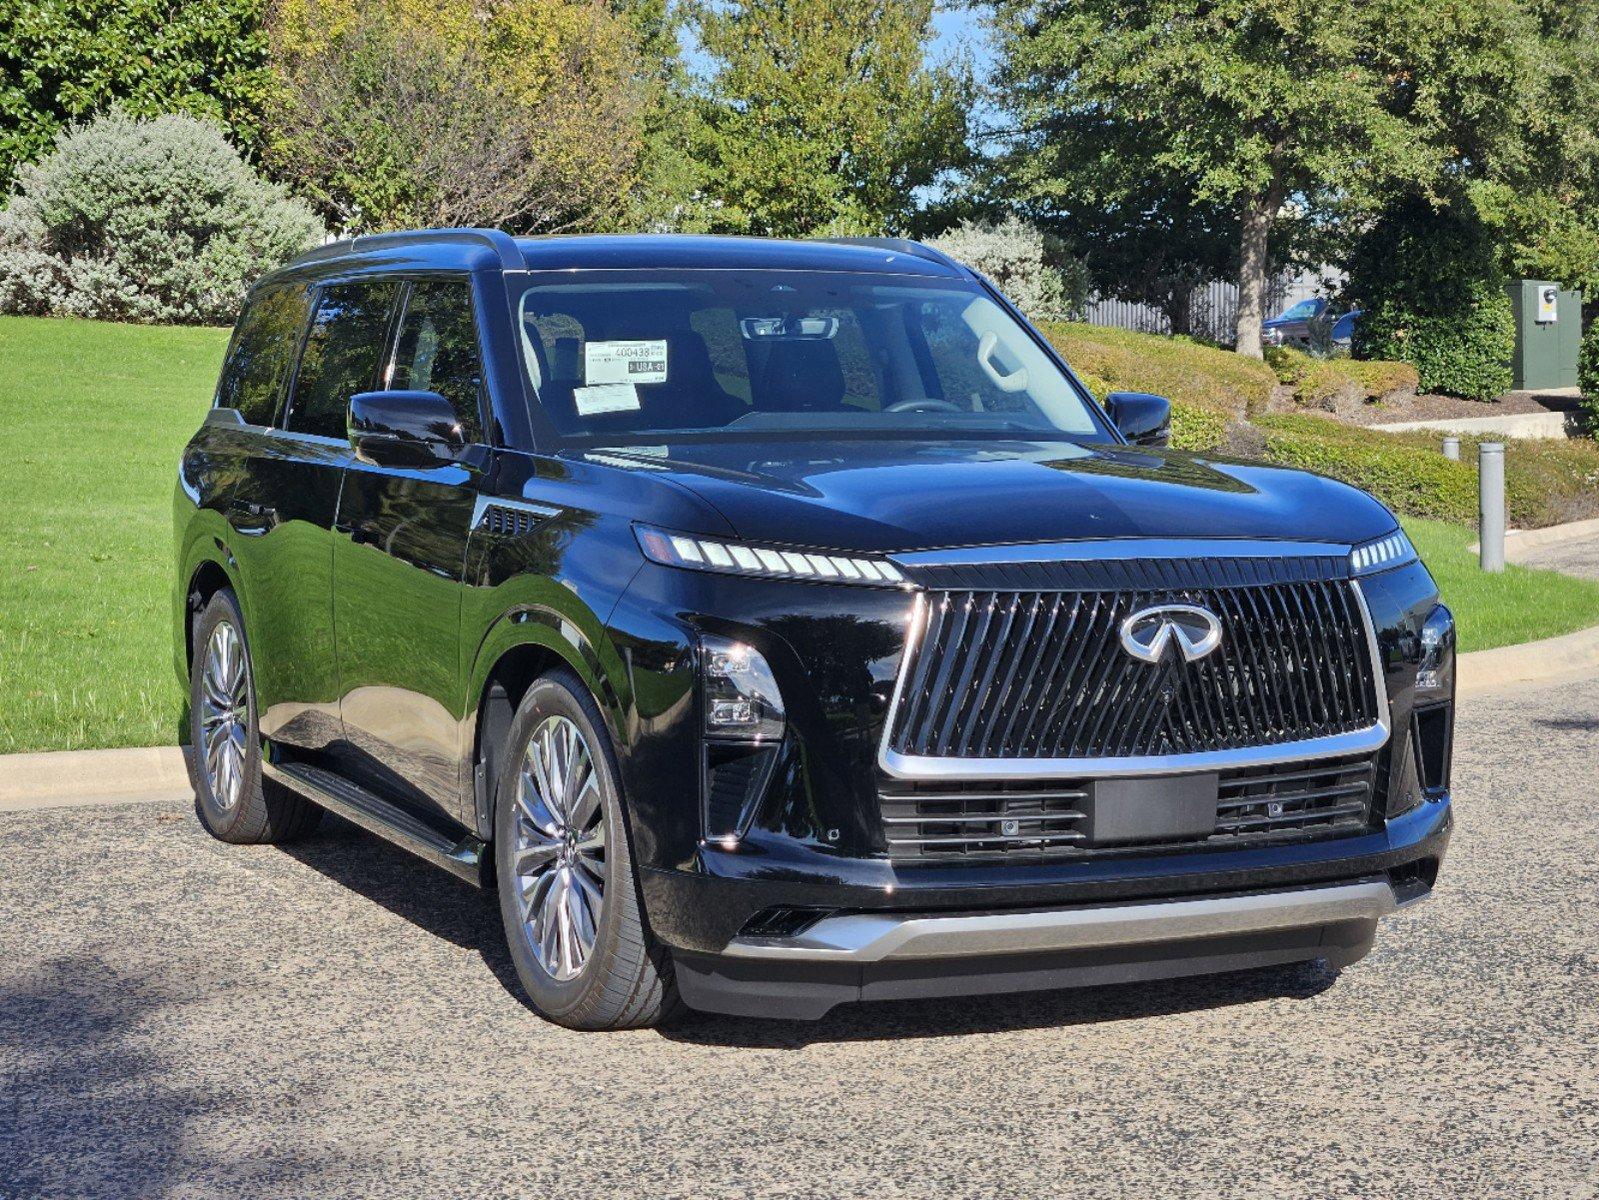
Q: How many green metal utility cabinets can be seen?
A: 1